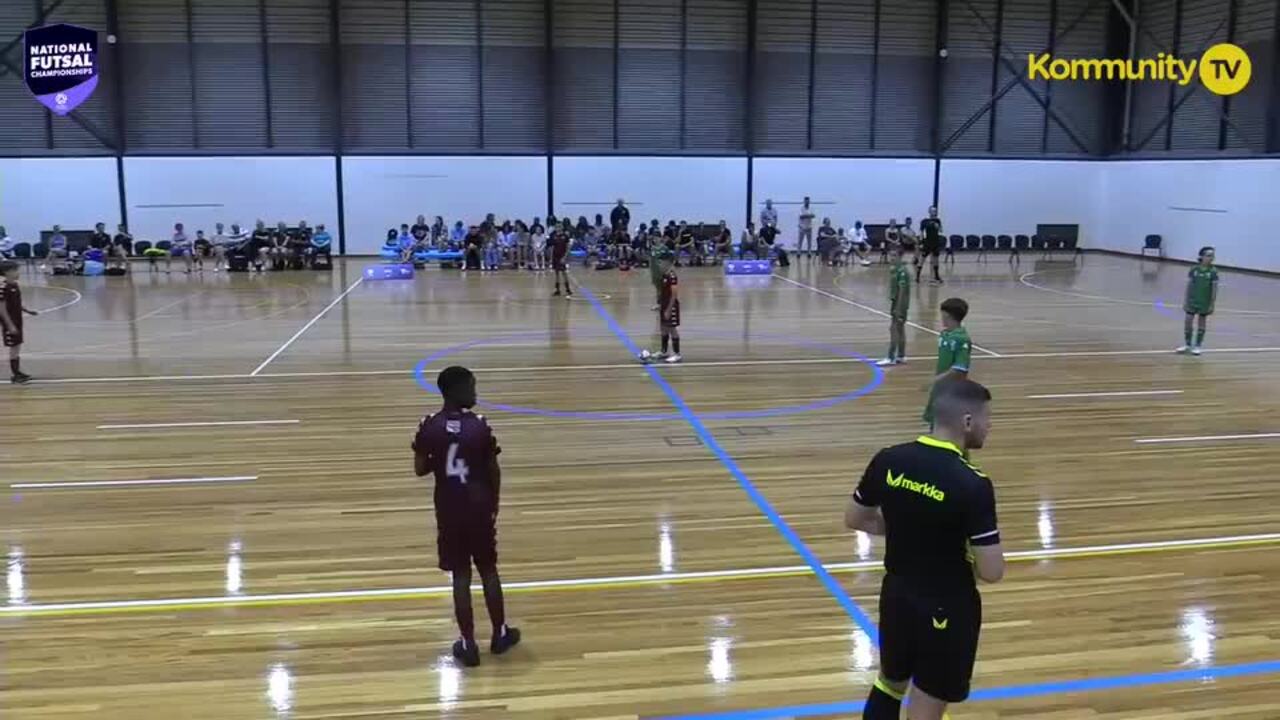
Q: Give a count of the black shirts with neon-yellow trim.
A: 1